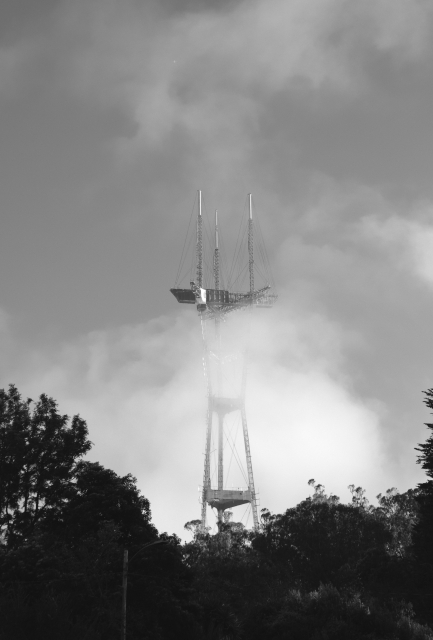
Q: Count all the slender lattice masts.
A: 3